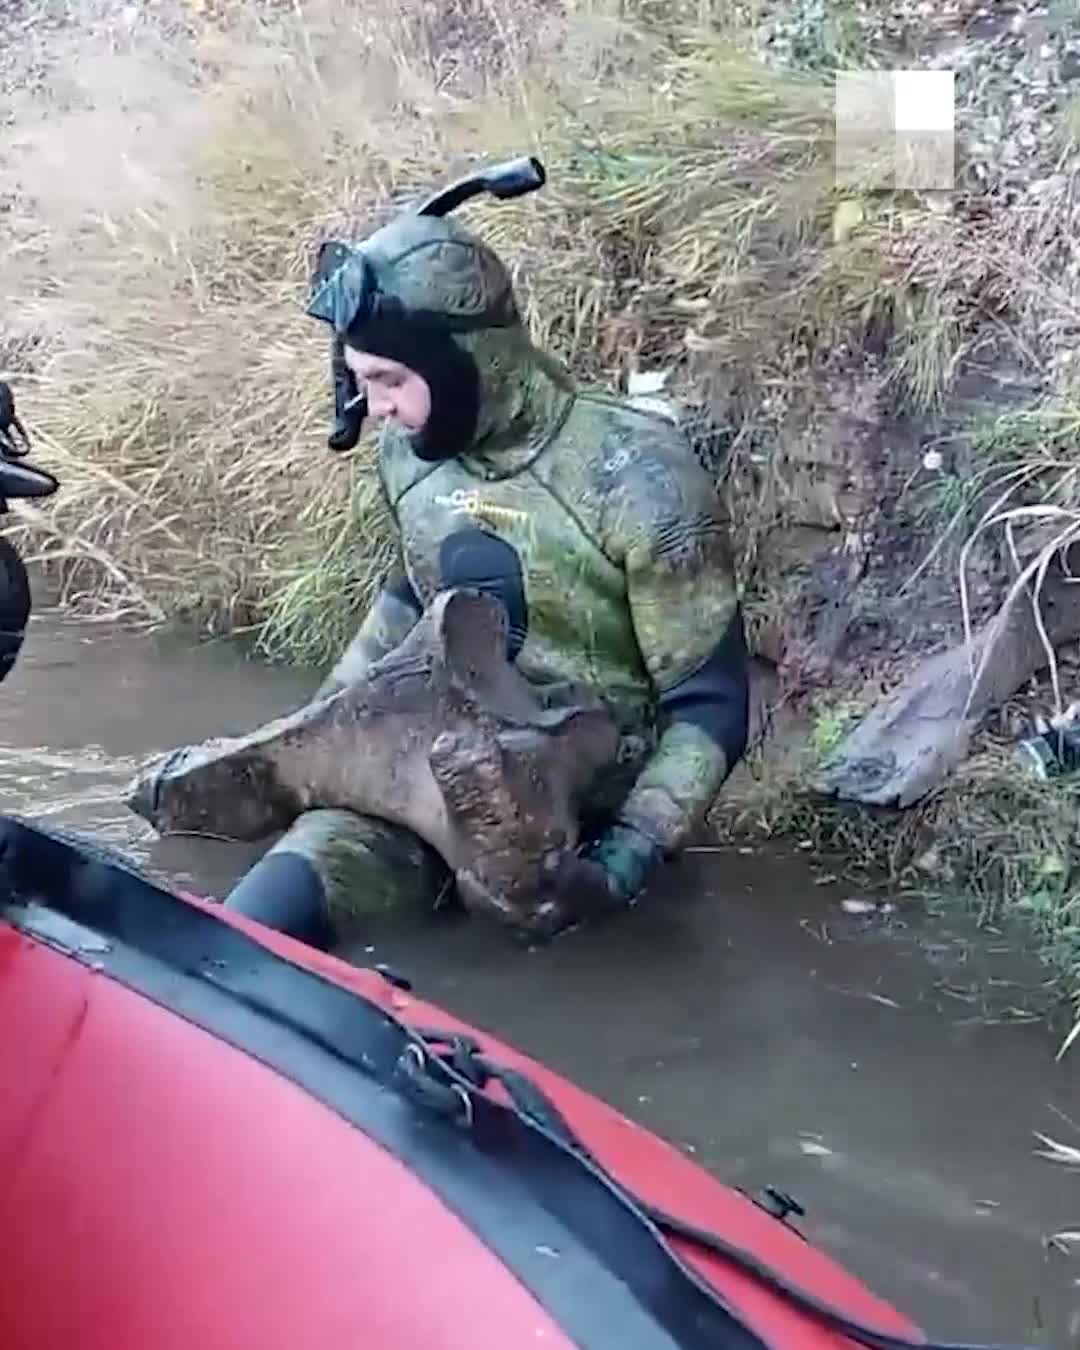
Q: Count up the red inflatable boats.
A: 1